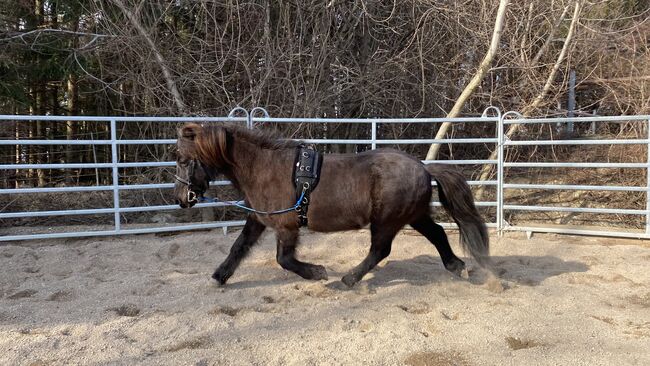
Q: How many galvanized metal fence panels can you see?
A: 3